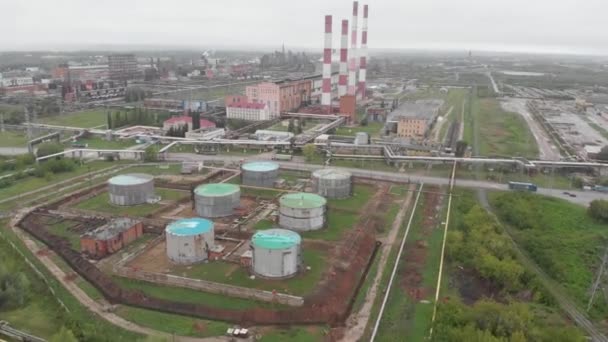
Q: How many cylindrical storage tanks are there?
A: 7